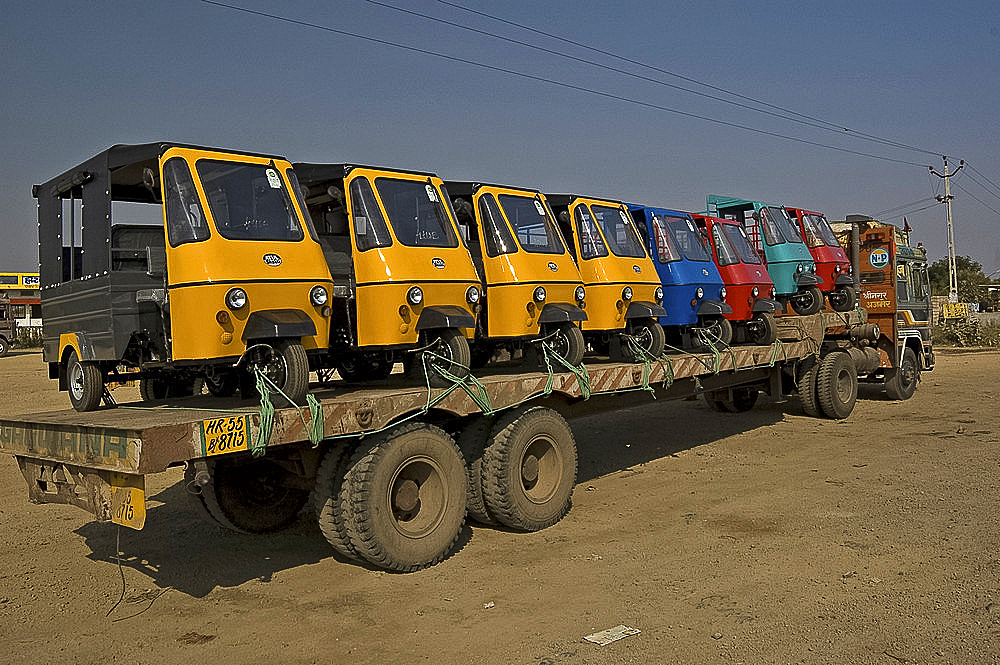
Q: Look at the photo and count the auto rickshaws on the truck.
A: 8